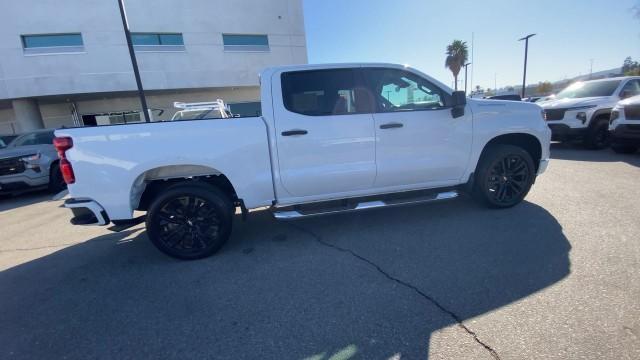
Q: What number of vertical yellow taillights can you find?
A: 0